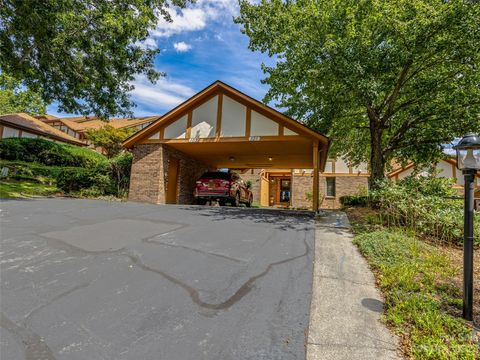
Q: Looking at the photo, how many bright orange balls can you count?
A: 0